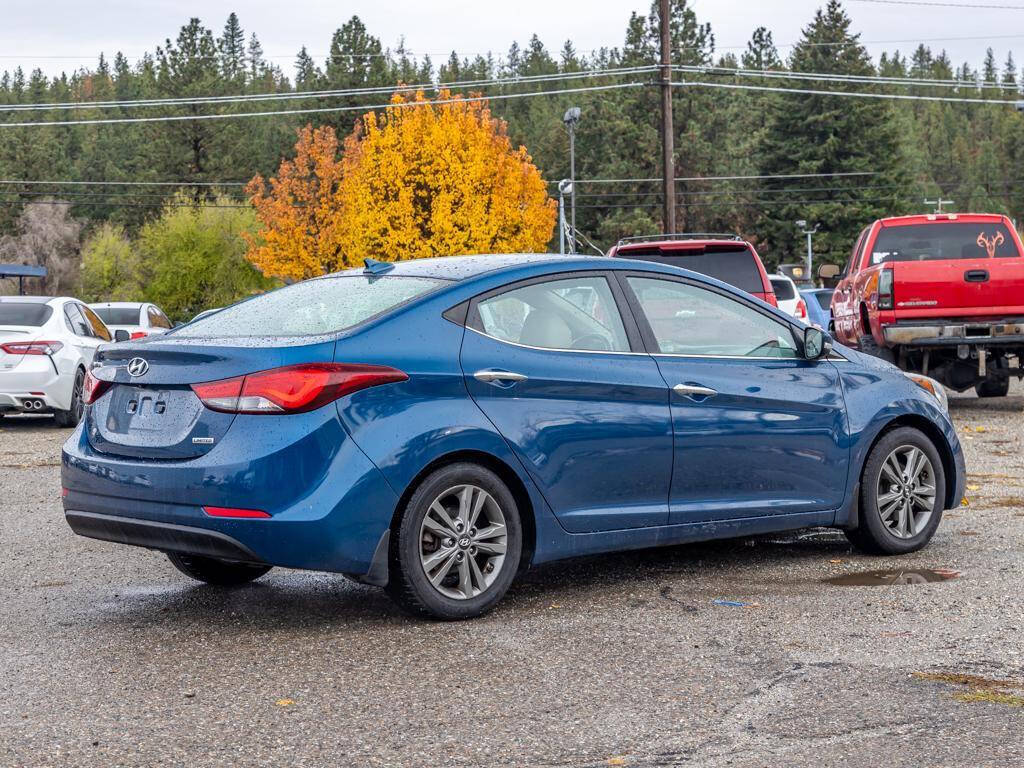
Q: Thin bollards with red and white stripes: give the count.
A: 0